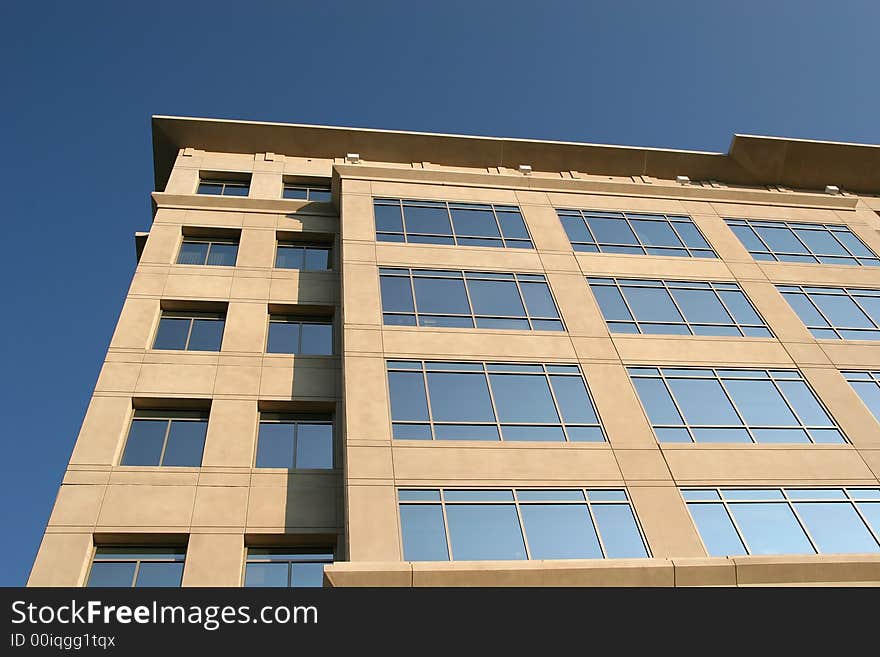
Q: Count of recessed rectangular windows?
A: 10